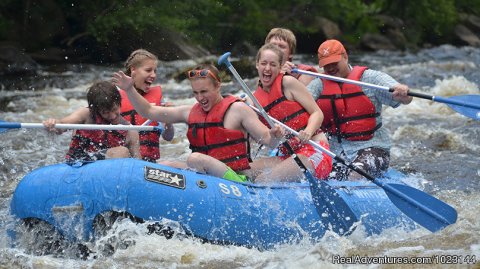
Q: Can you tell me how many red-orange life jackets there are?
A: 6